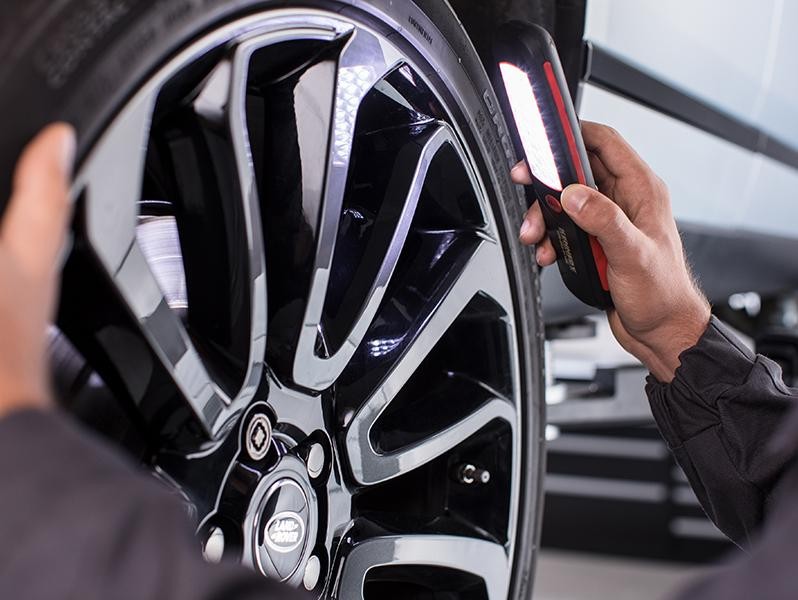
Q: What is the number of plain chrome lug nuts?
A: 3